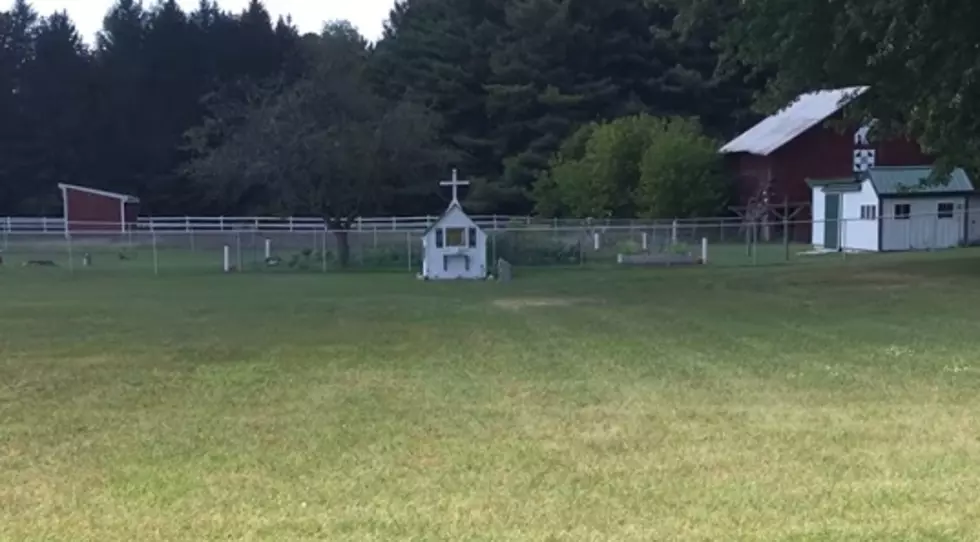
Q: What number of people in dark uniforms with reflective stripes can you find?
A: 0